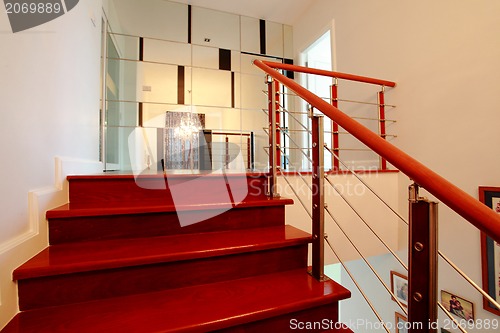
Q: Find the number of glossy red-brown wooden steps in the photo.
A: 4